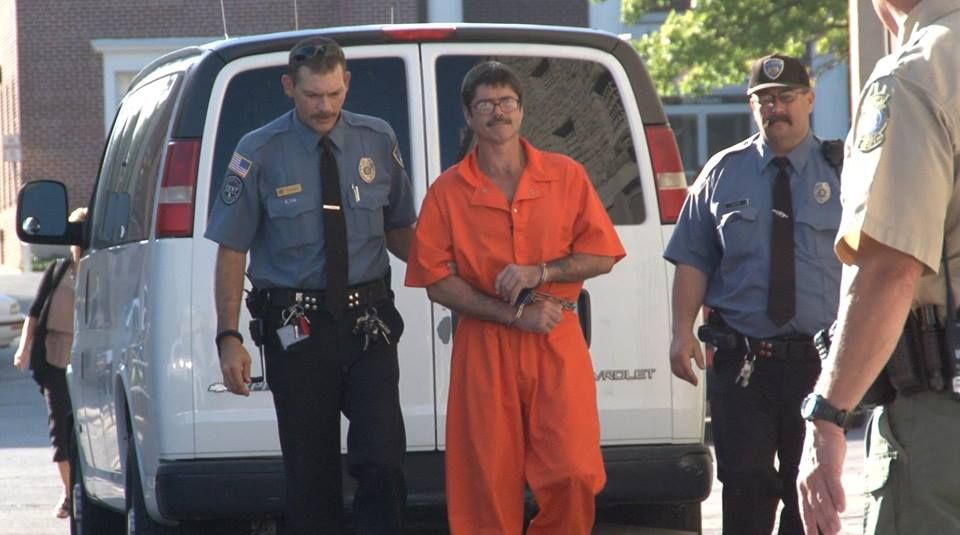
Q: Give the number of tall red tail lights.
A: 2